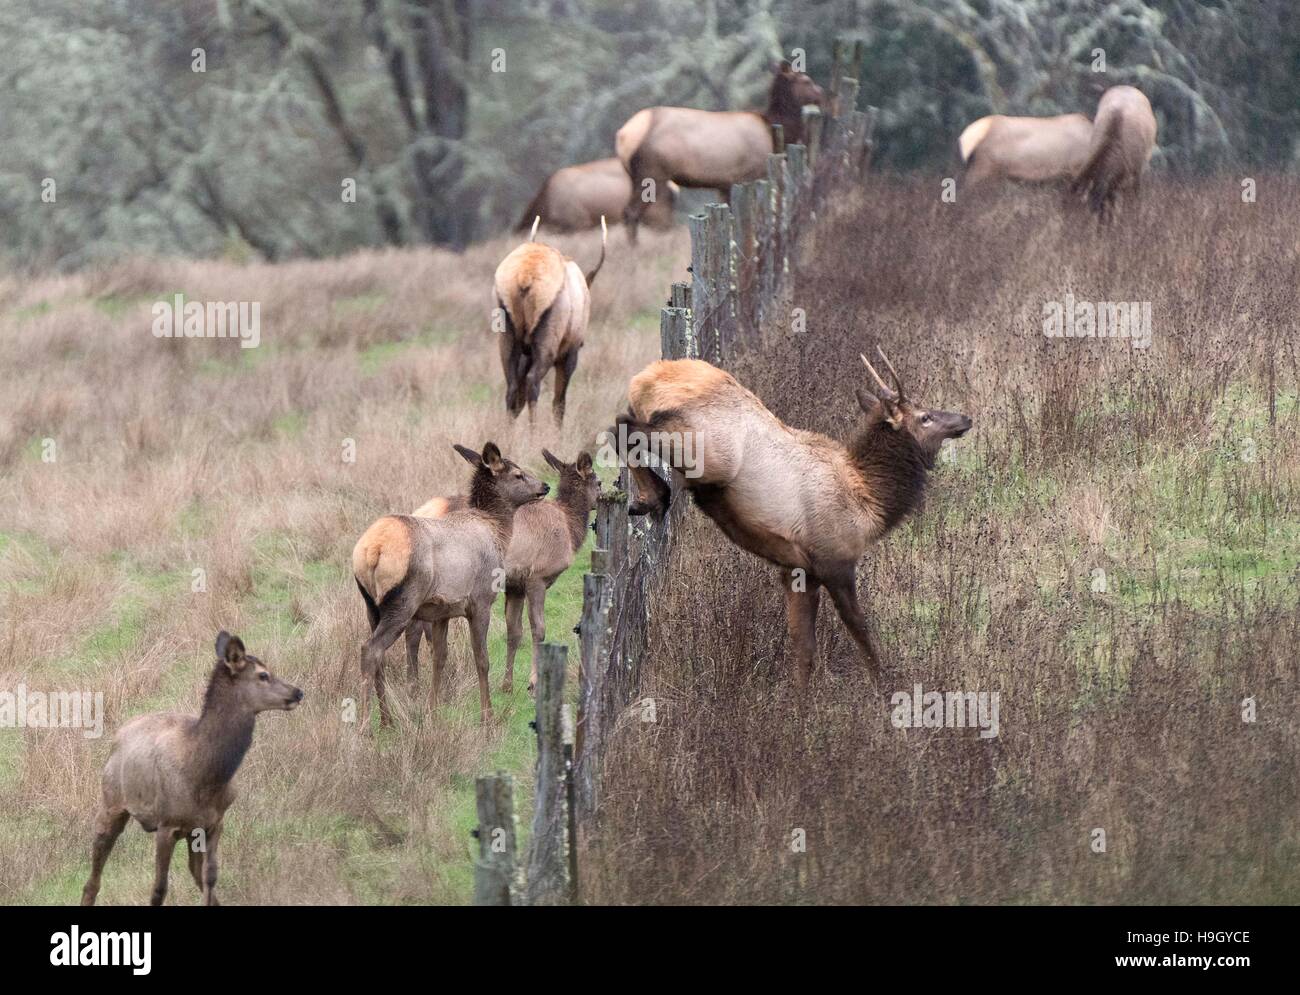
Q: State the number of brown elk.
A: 9